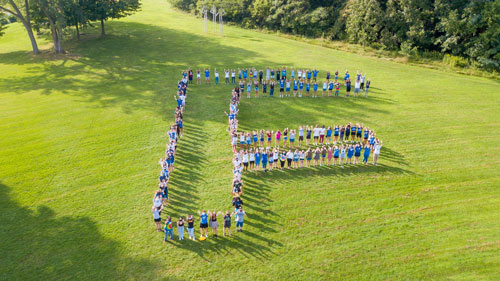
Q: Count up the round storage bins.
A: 0